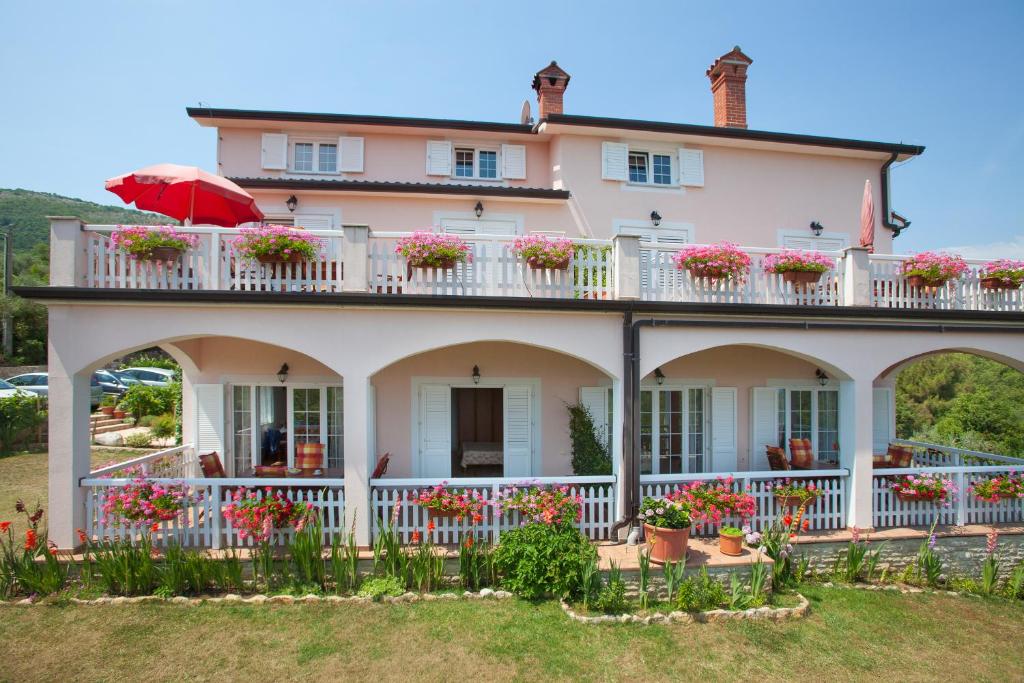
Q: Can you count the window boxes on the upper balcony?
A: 8